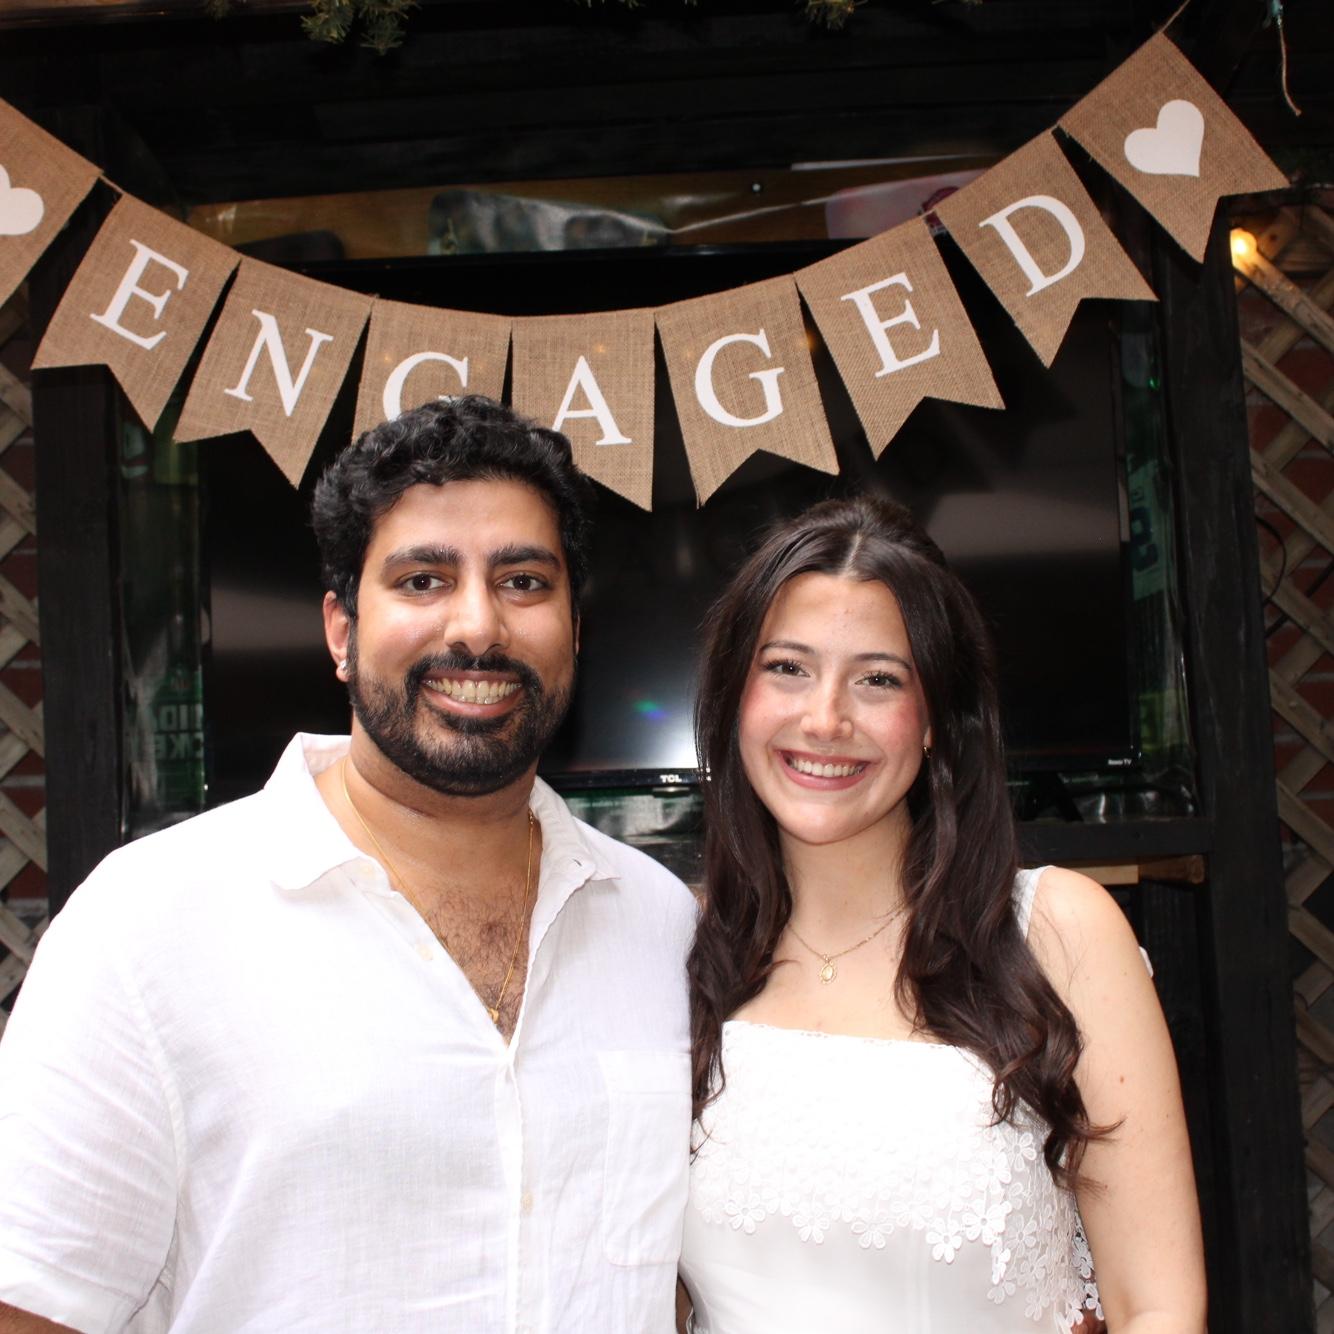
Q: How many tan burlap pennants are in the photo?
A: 9